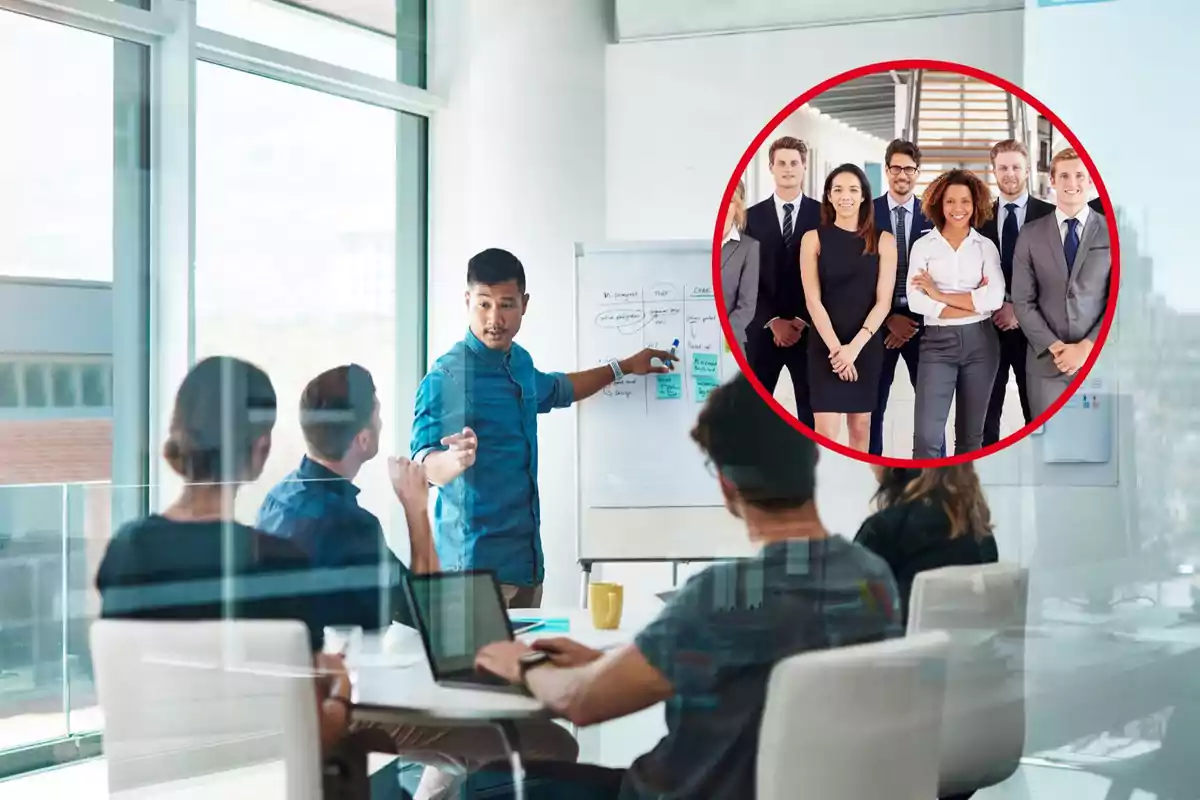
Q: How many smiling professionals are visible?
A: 6